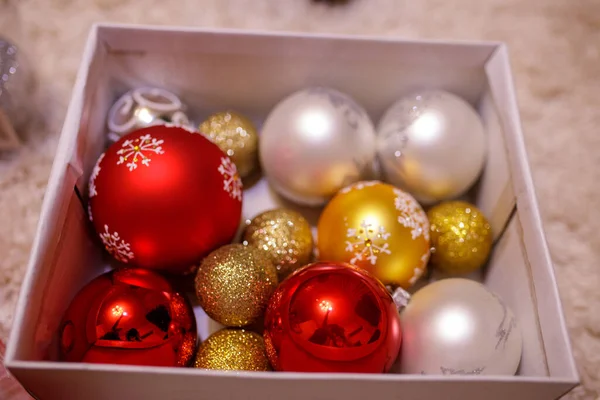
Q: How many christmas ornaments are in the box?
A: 13